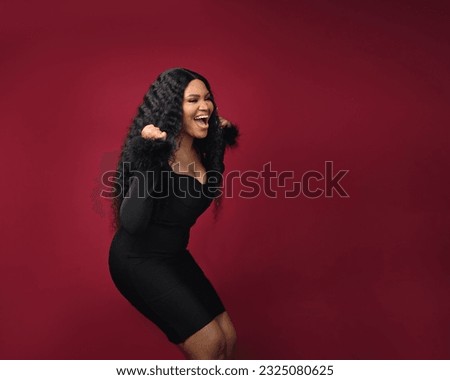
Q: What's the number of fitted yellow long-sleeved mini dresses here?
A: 0